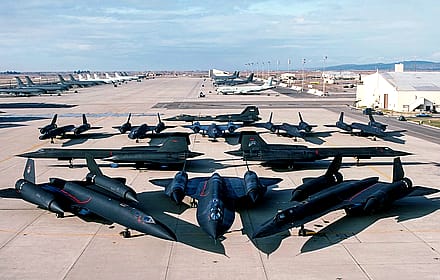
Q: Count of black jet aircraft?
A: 11